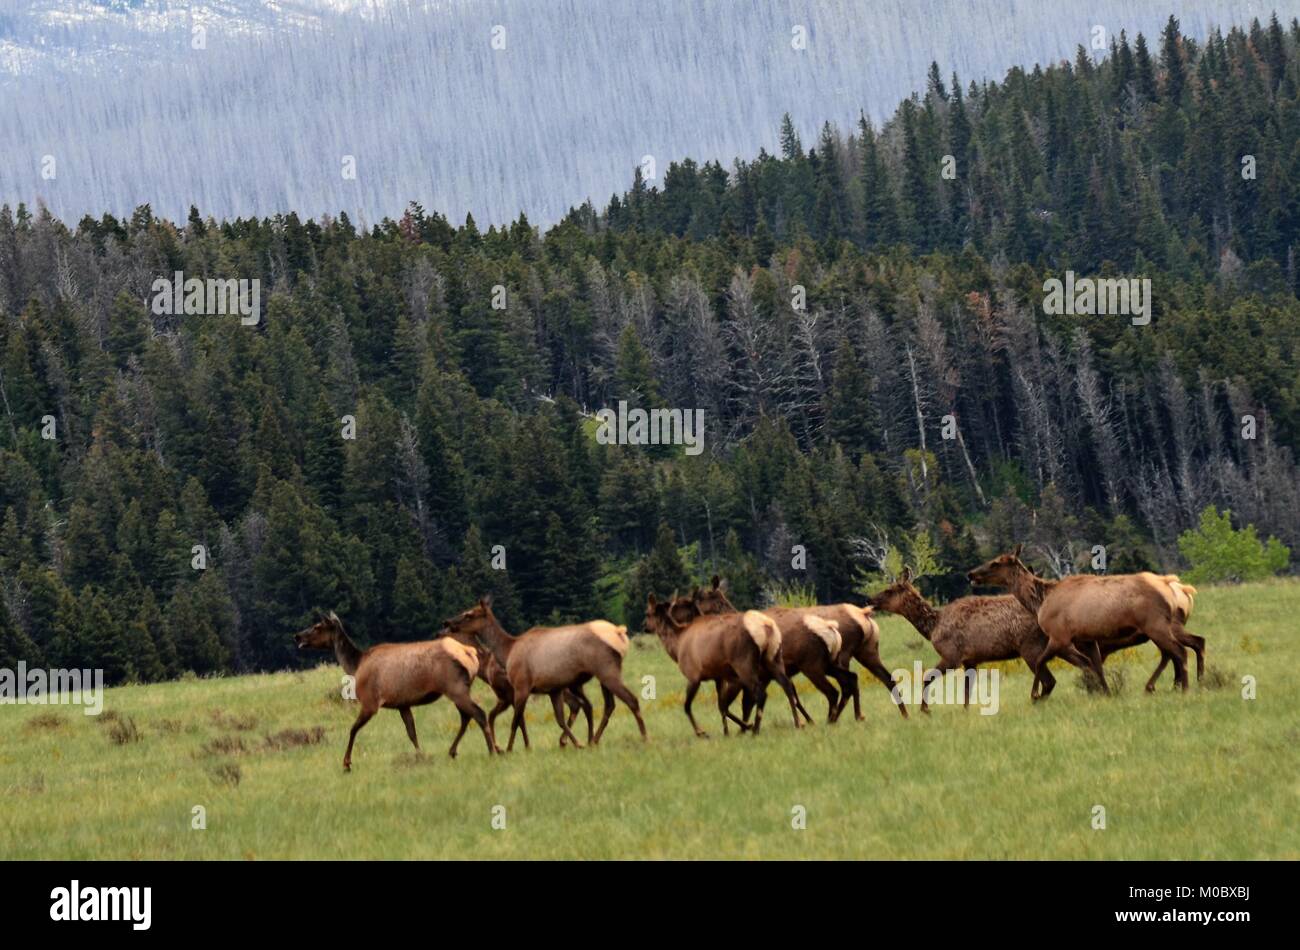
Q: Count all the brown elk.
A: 9